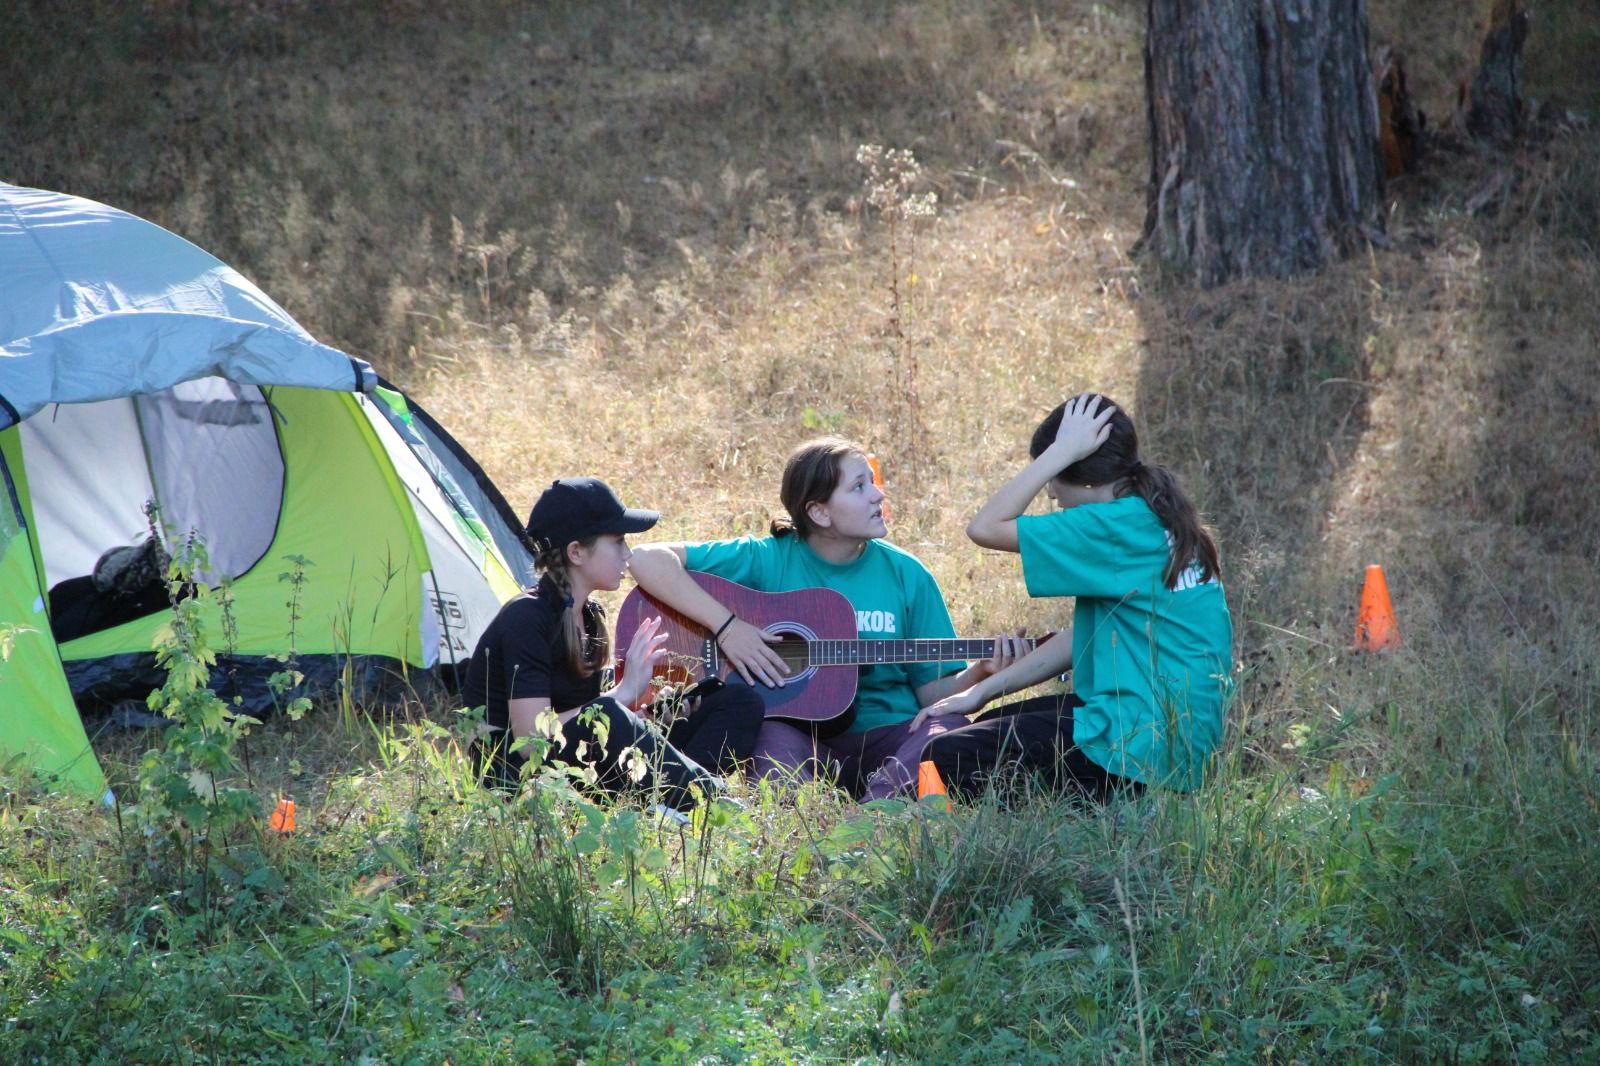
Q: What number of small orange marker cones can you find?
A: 4